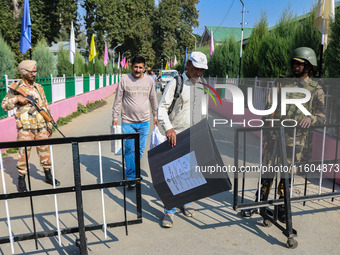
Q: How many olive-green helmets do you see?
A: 1